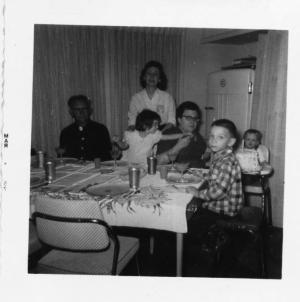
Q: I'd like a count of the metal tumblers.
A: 4